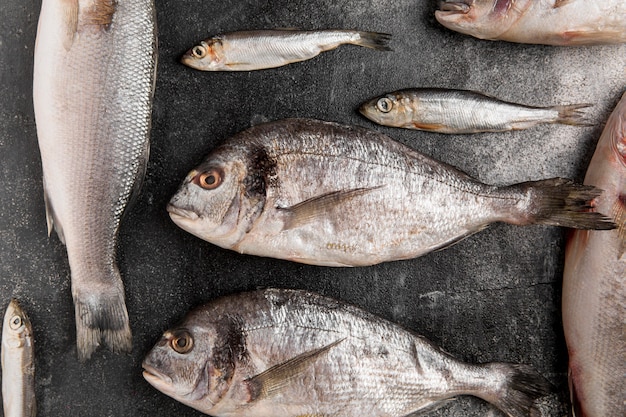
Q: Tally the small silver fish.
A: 3